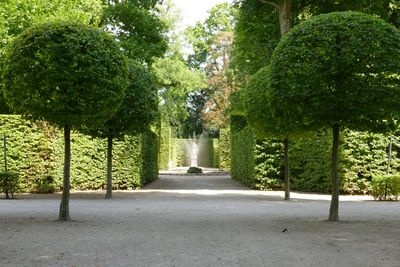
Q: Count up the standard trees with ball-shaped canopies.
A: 4